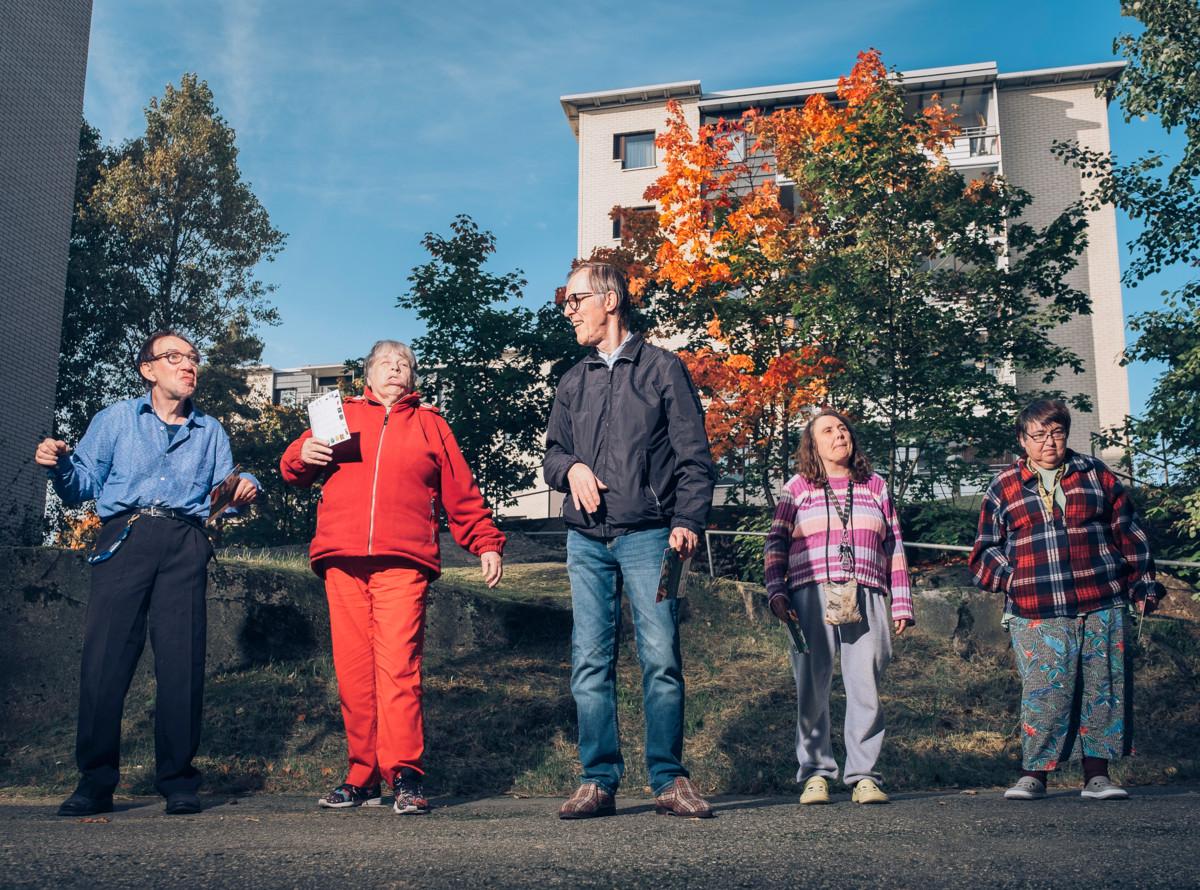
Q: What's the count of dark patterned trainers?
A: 2